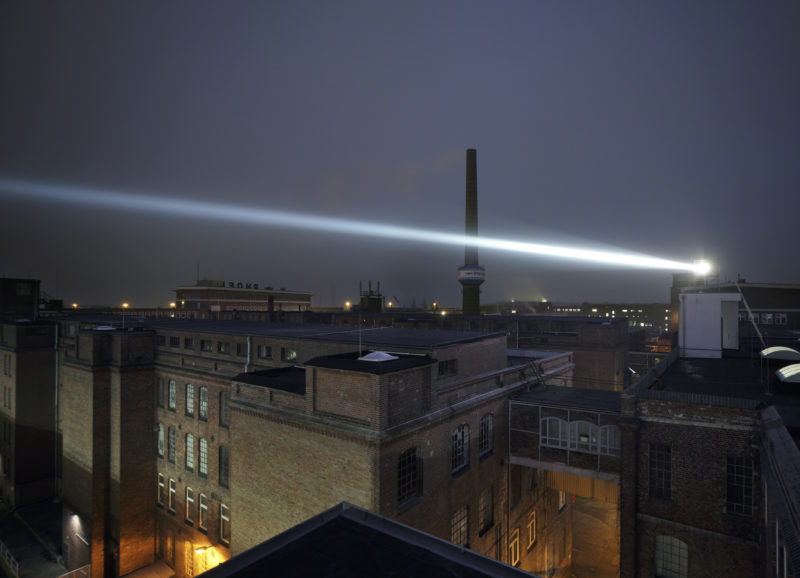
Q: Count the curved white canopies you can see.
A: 2